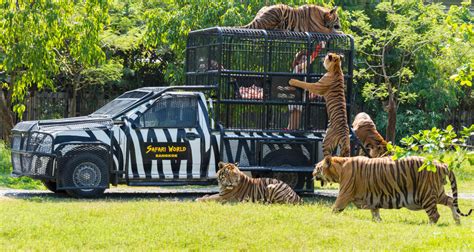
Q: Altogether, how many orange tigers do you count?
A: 5